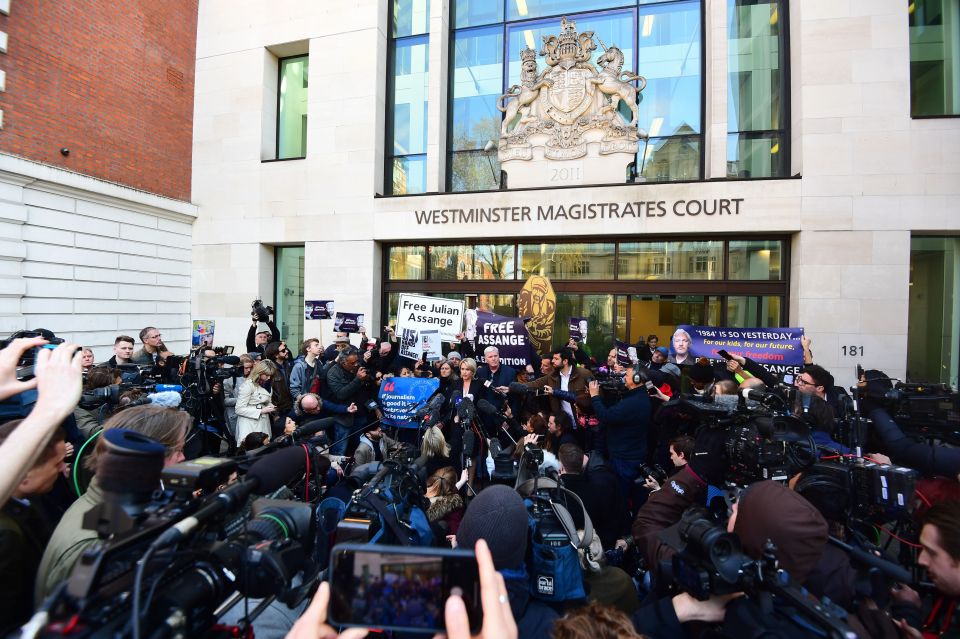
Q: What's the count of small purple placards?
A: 4